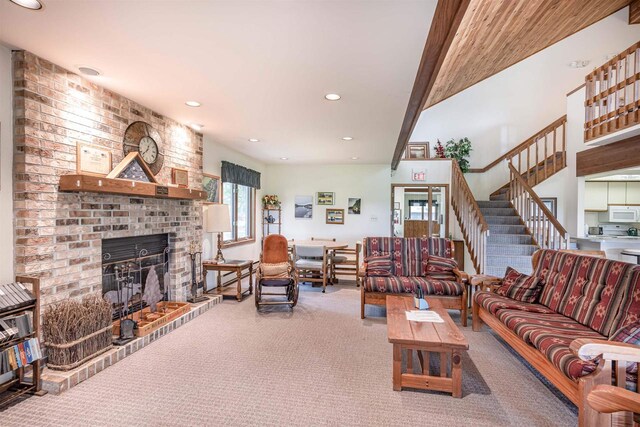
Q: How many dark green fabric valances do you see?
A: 1